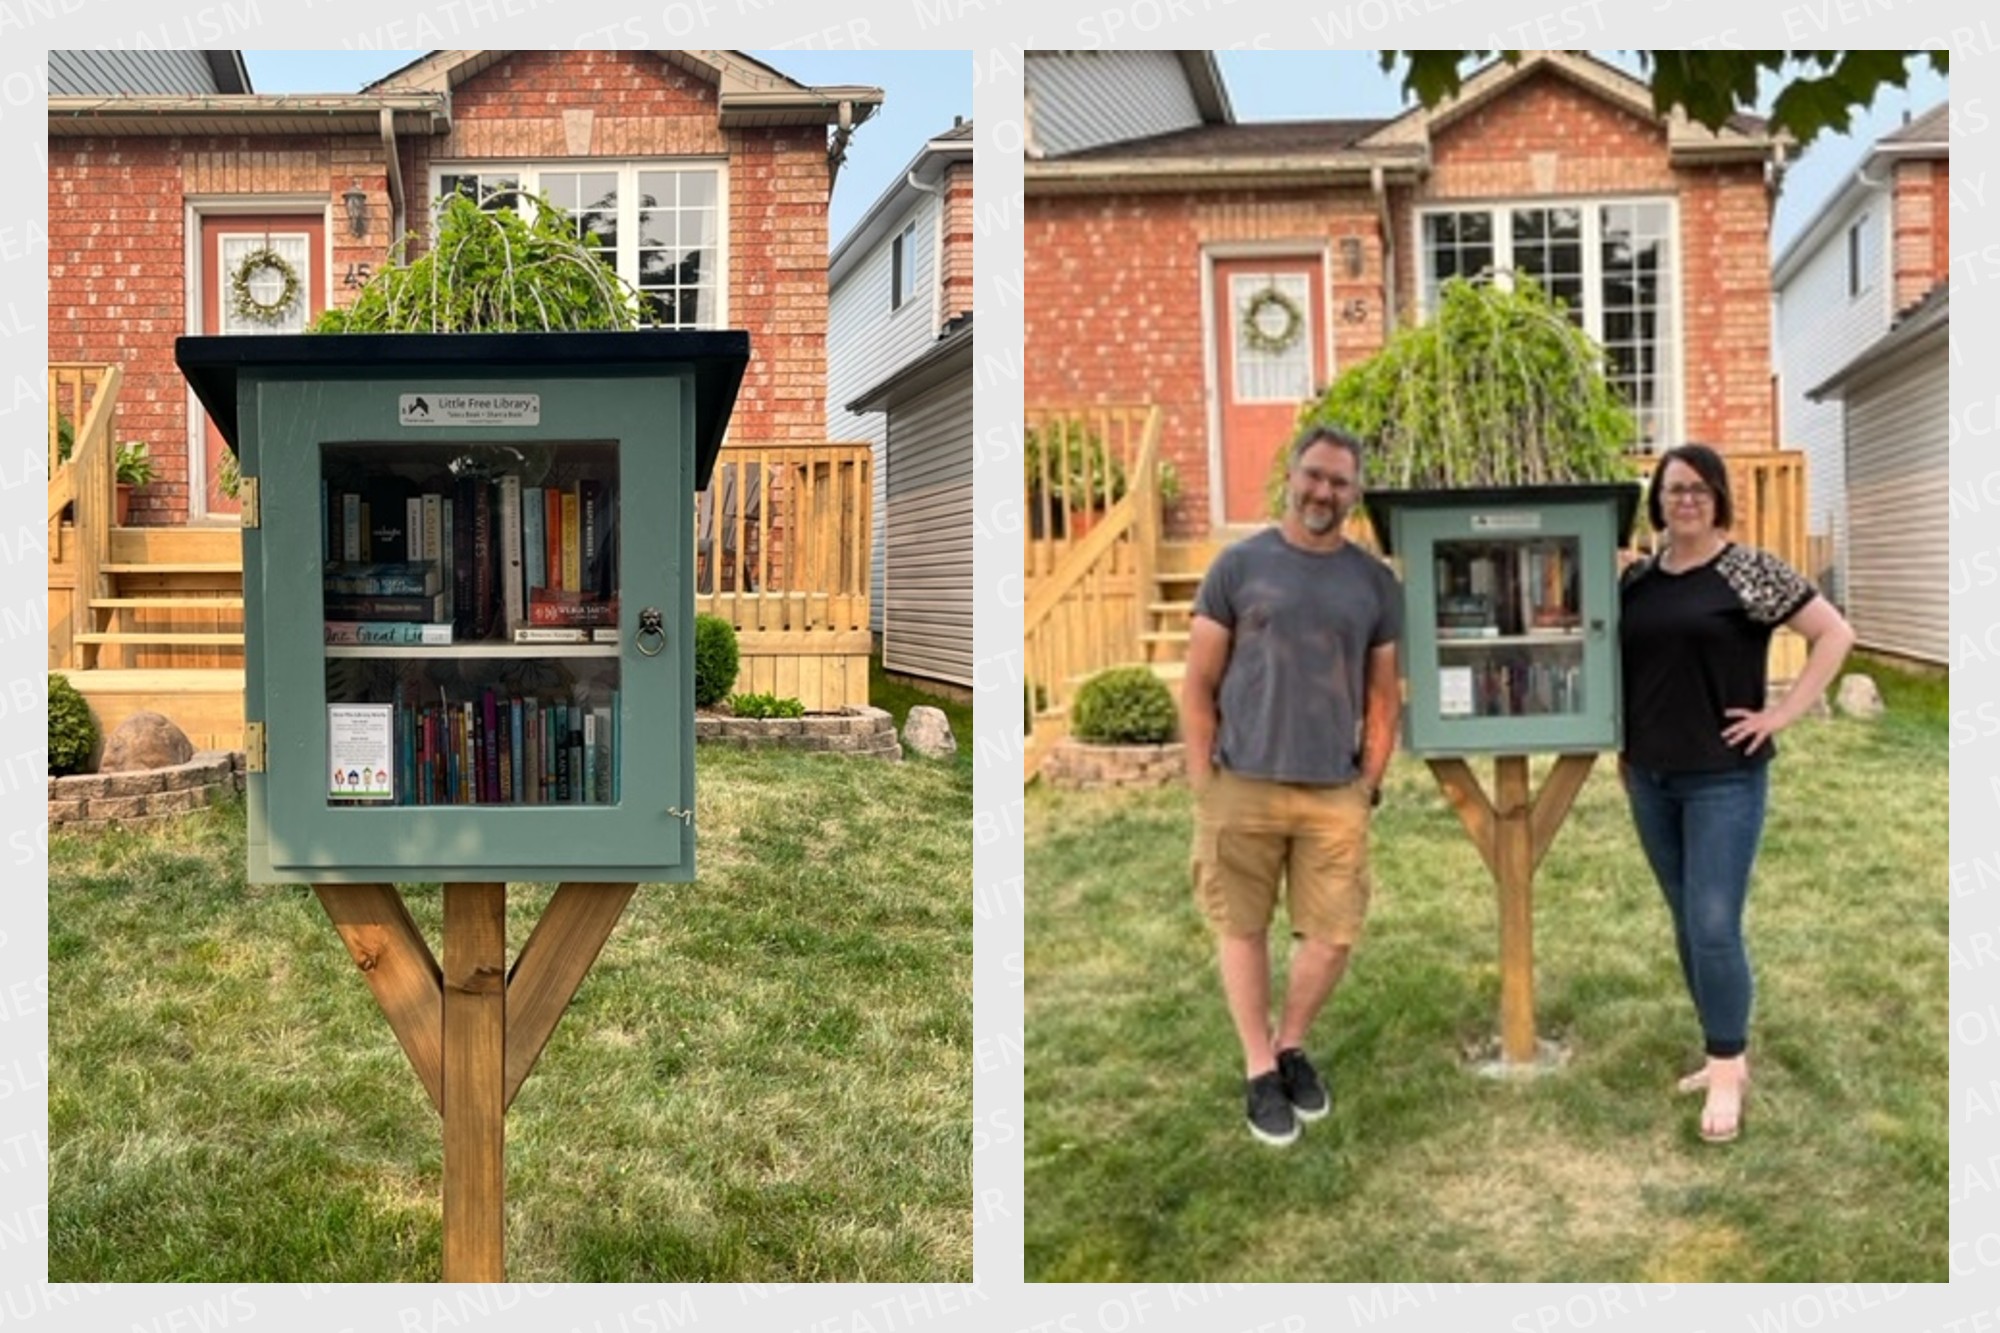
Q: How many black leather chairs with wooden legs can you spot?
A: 0